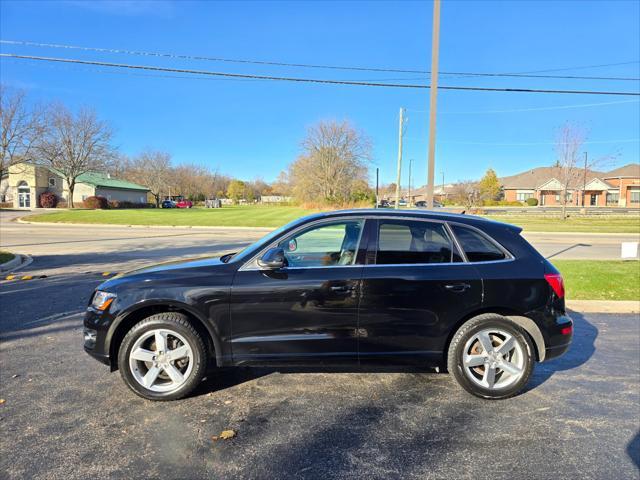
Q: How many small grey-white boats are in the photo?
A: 0